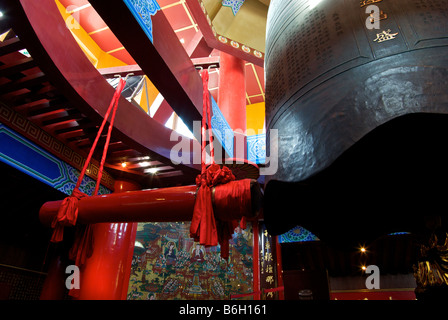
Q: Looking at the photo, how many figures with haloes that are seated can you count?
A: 2